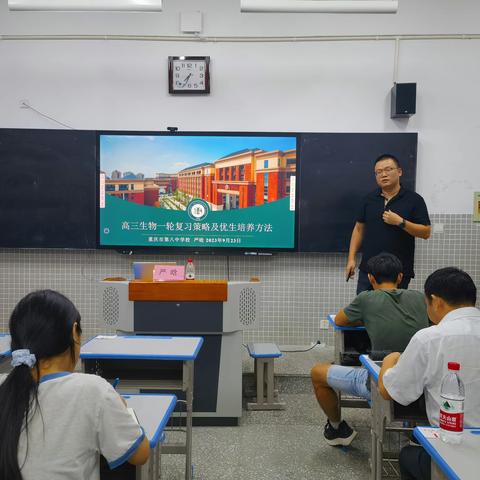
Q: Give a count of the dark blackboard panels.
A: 2